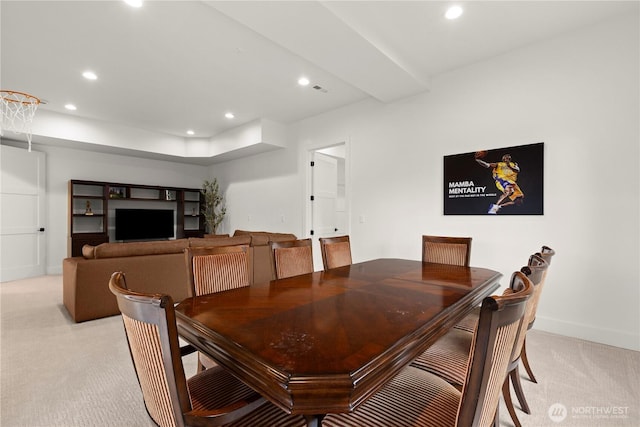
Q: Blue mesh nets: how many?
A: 0